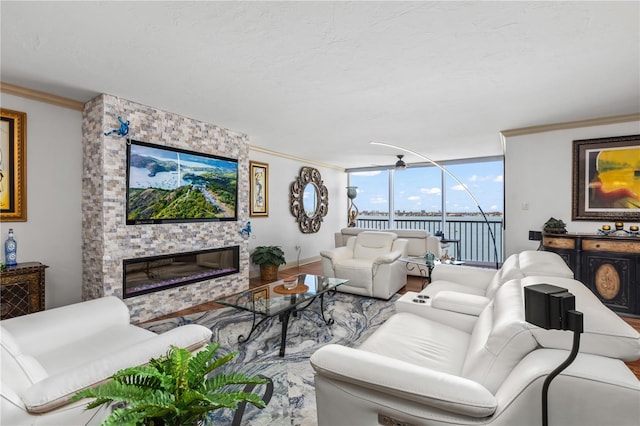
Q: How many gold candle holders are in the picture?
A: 3